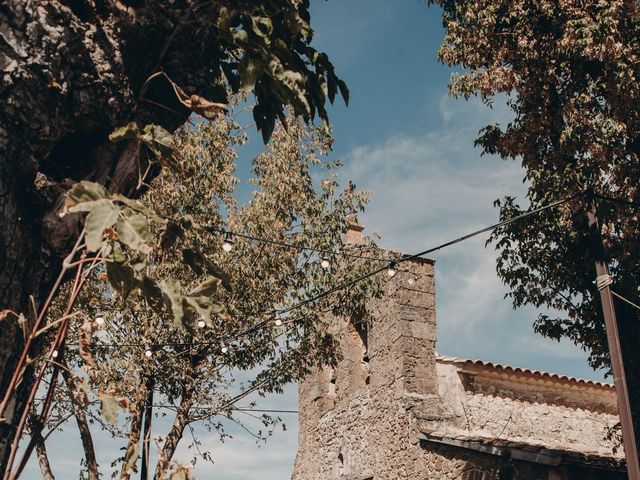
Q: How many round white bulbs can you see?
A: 9